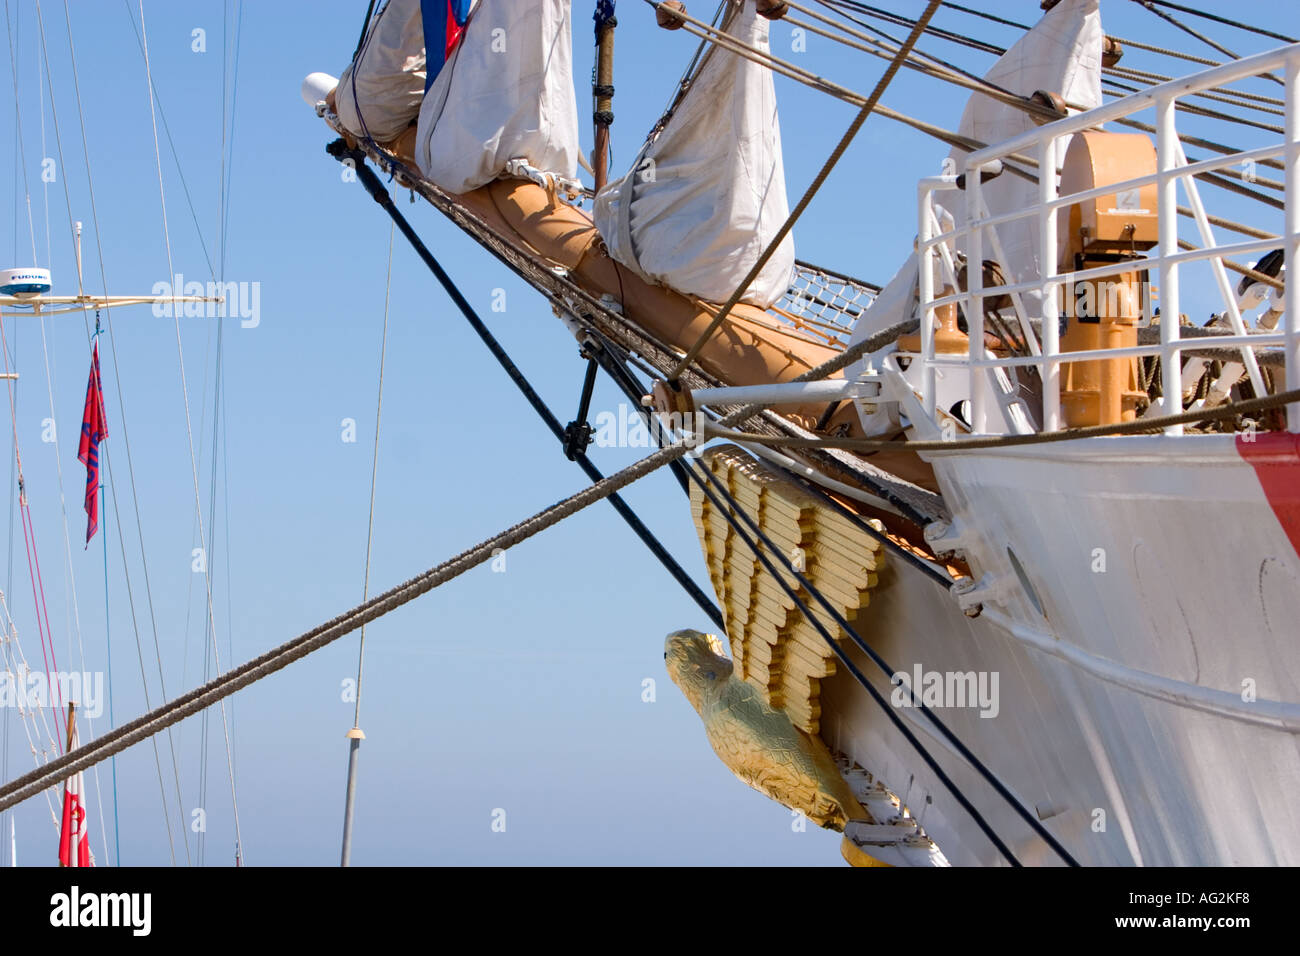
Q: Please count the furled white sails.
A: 4